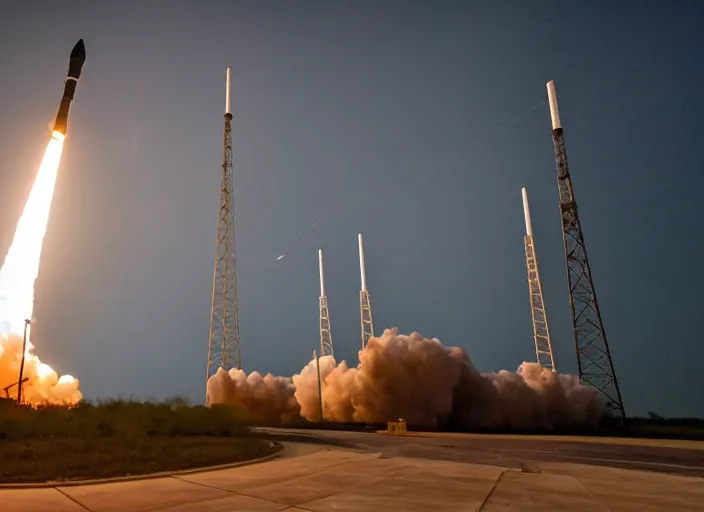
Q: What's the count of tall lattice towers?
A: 5